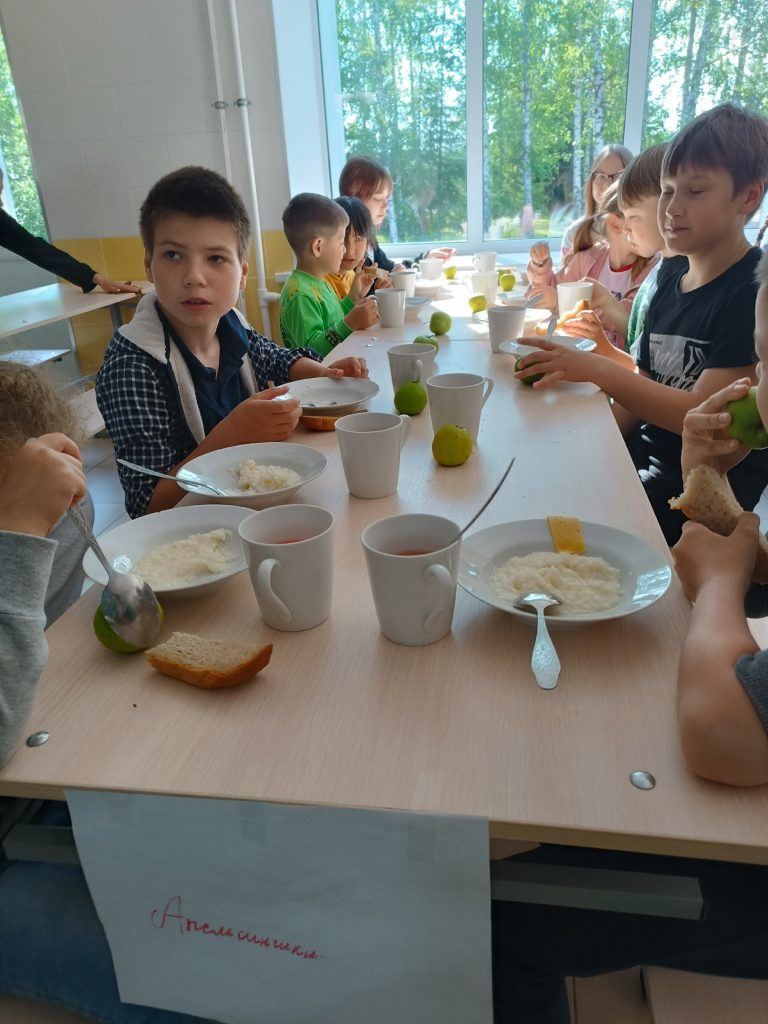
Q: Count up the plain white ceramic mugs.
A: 12